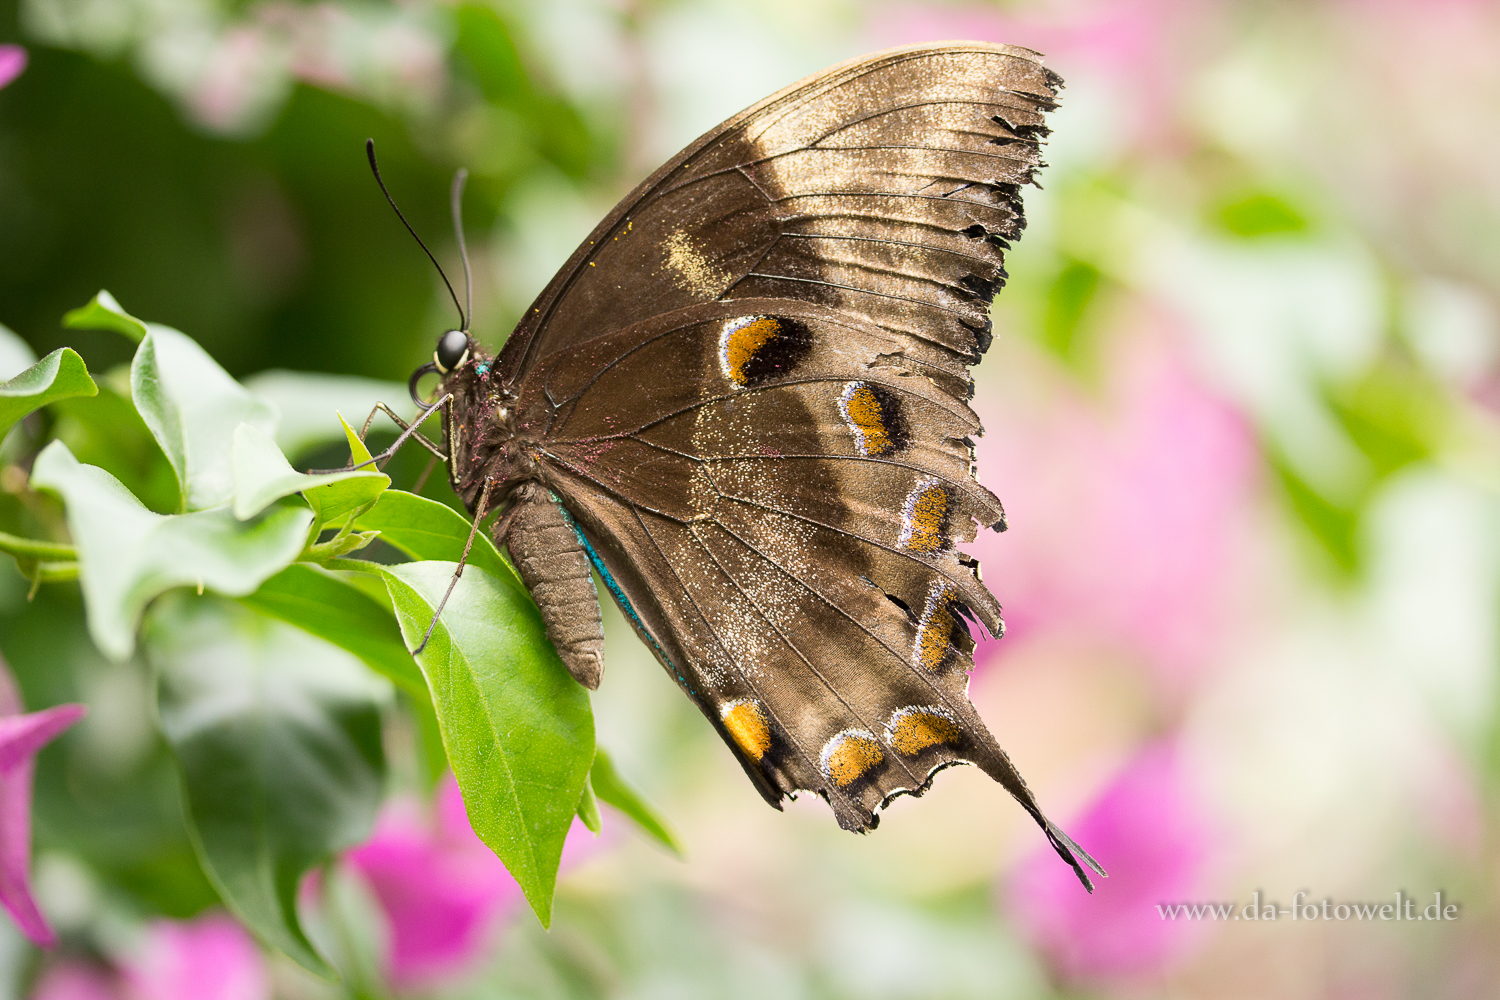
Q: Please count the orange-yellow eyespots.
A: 7